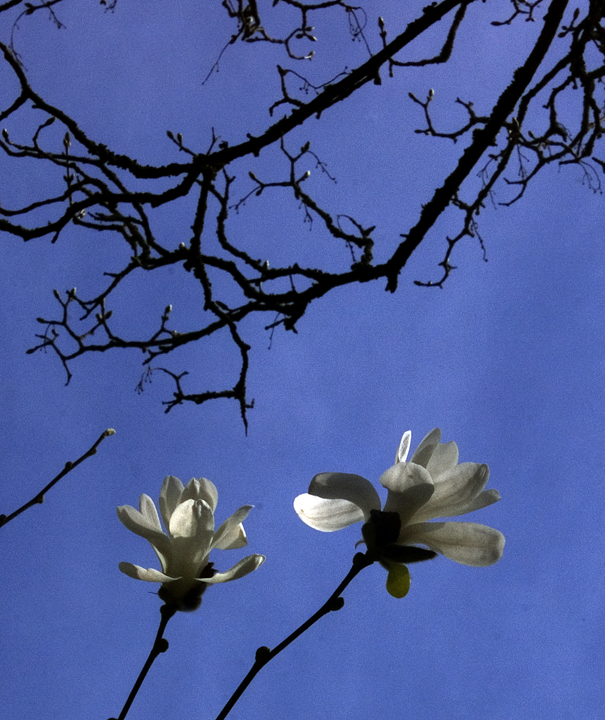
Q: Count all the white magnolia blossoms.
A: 2